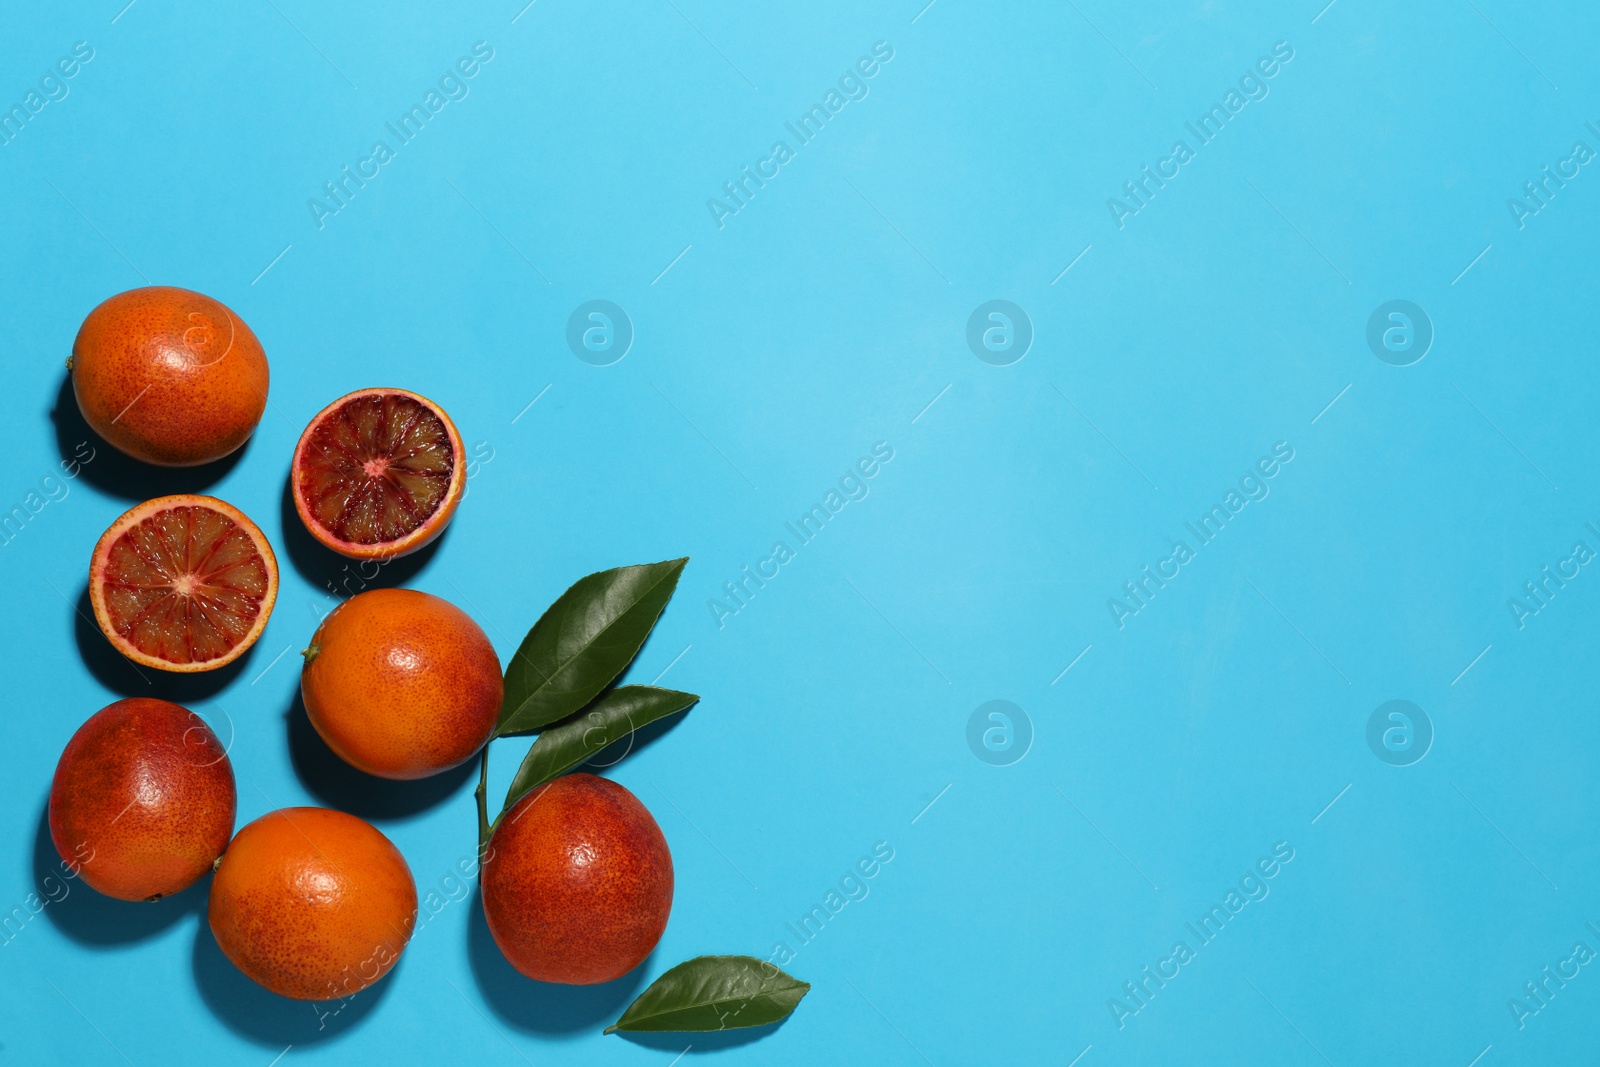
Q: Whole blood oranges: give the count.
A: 5